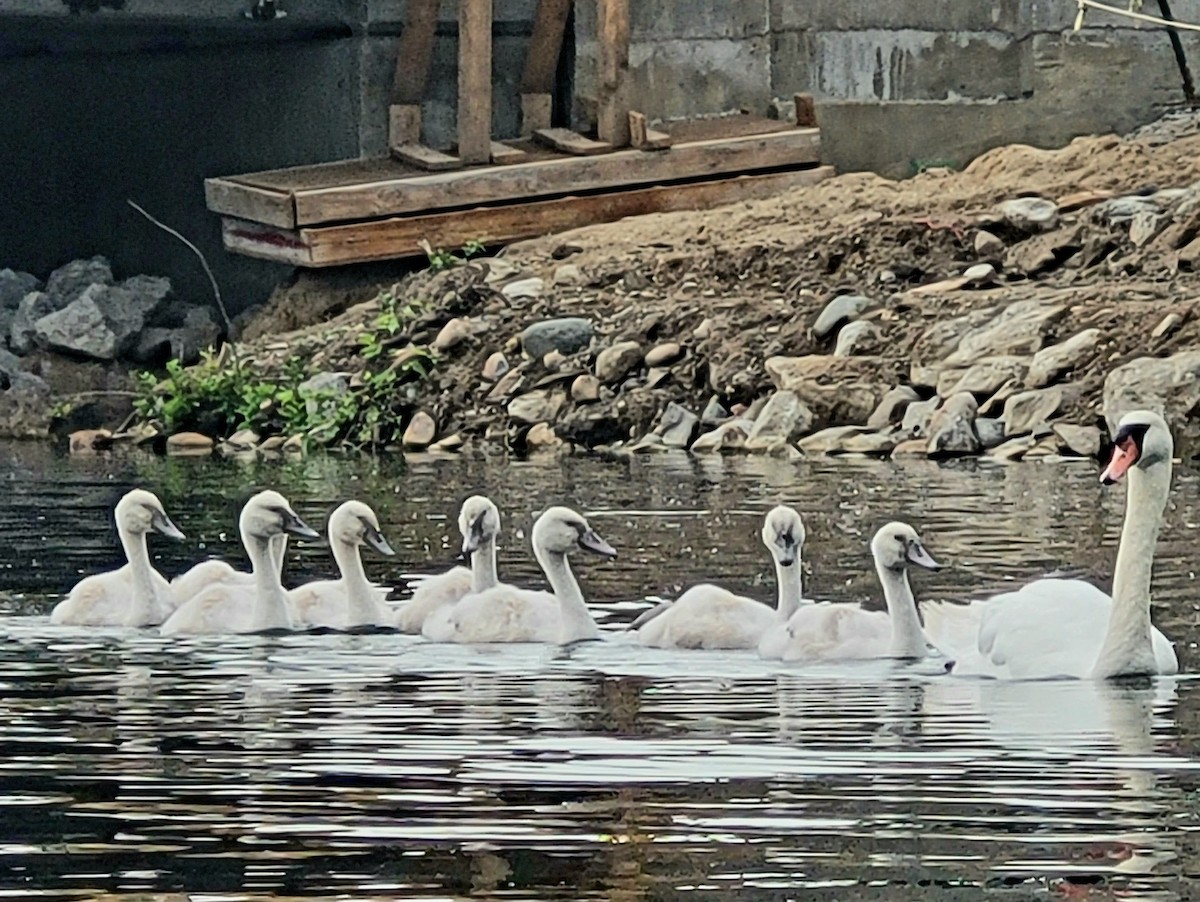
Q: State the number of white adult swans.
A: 1